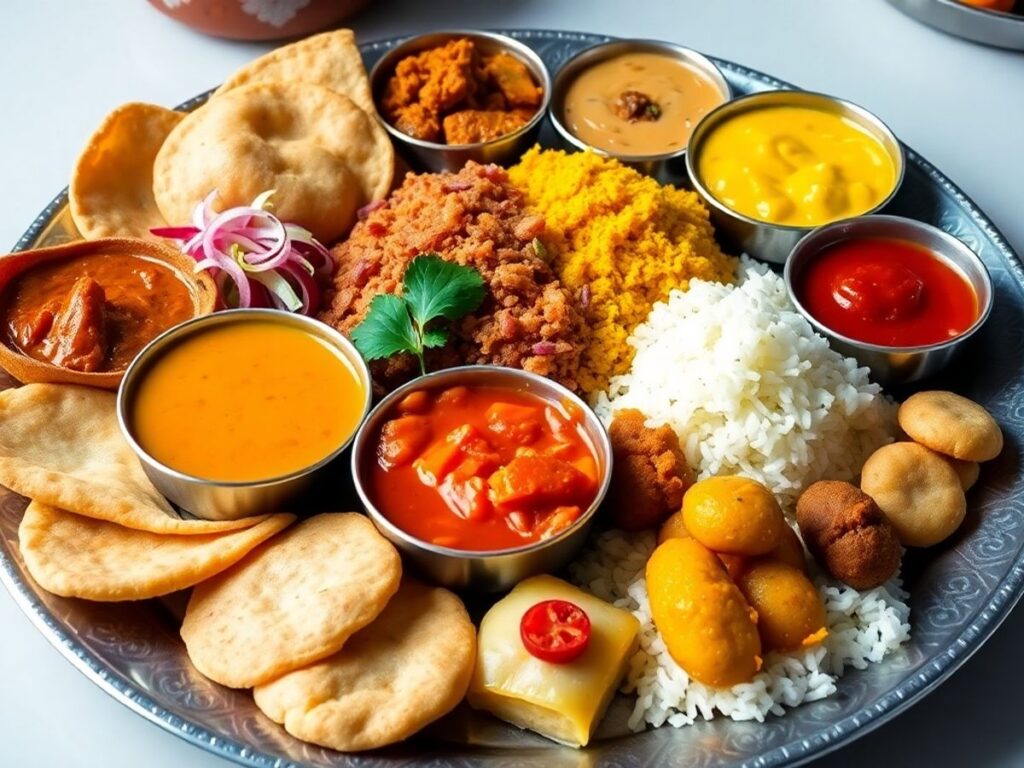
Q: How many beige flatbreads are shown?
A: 7